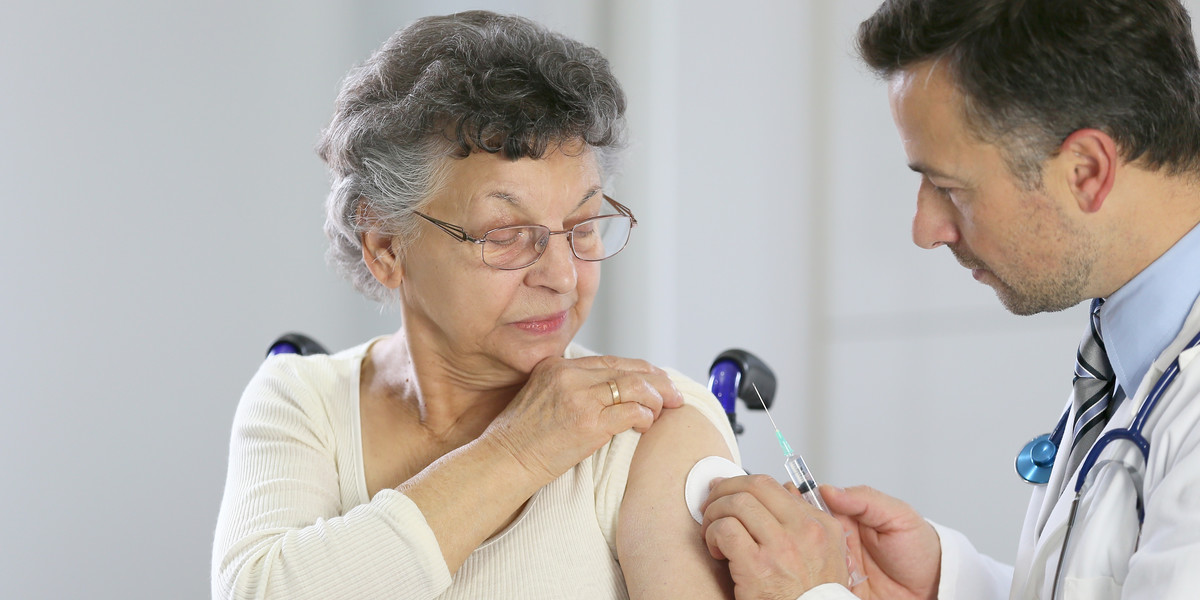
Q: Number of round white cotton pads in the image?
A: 1